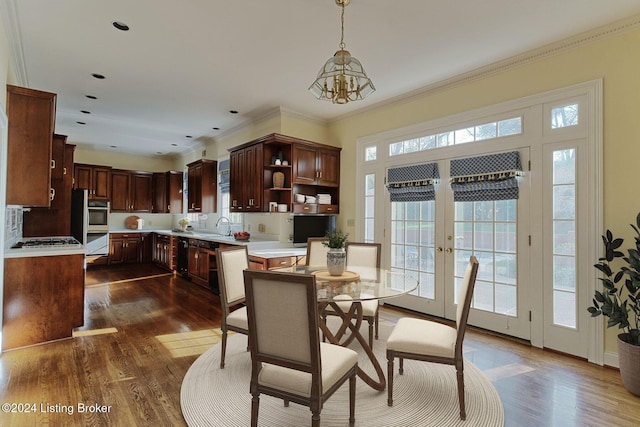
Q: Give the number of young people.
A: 0